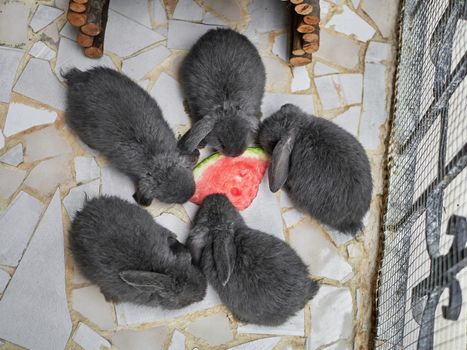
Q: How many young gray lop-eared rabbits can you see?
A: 5